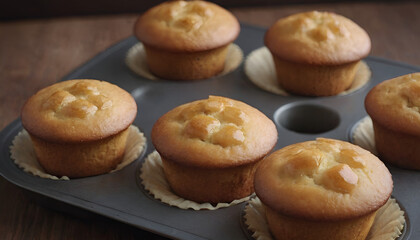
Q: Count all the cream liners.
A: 6